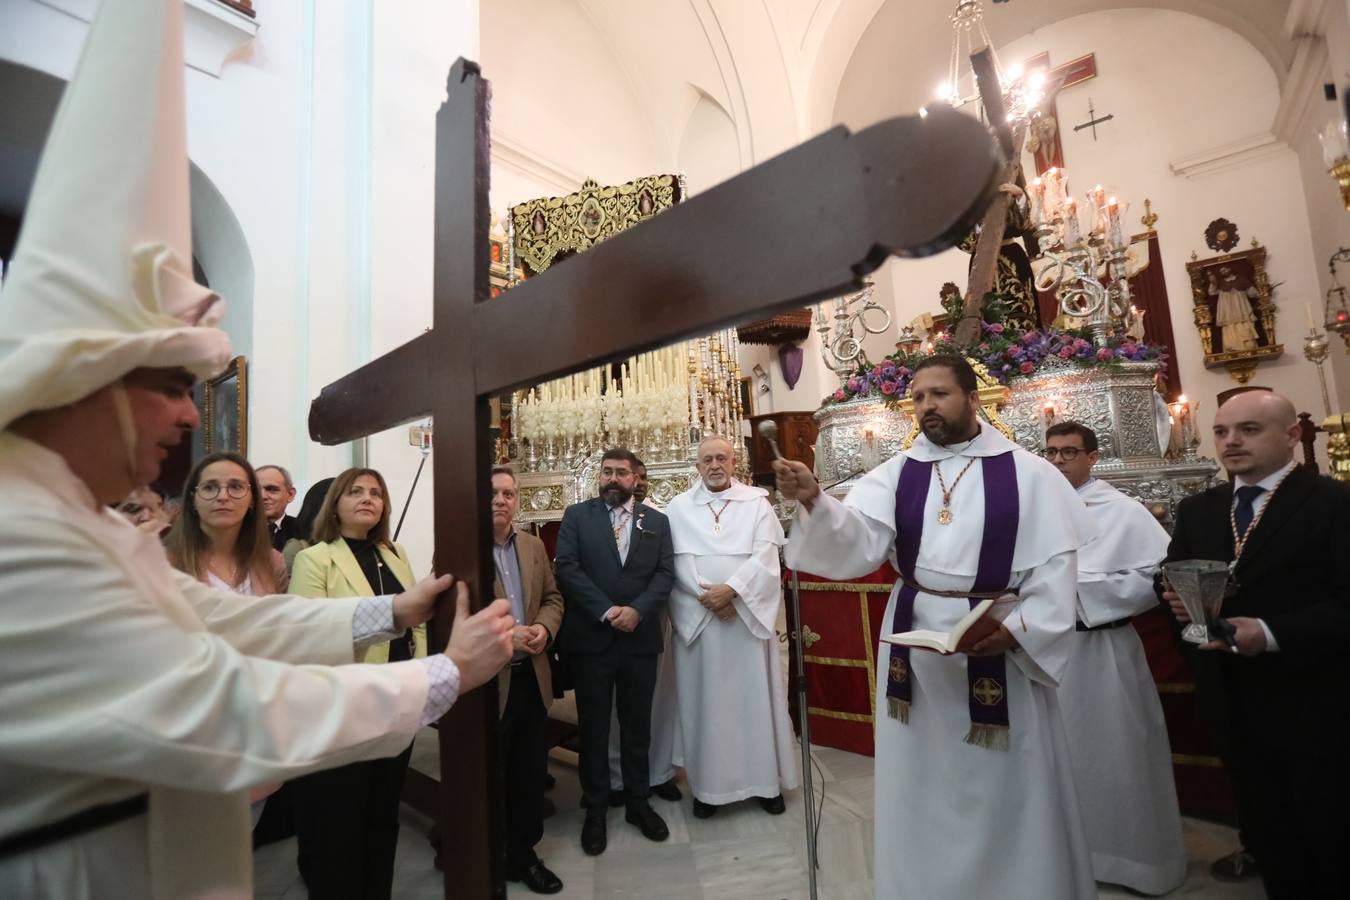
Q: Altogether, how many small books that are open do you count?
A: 1